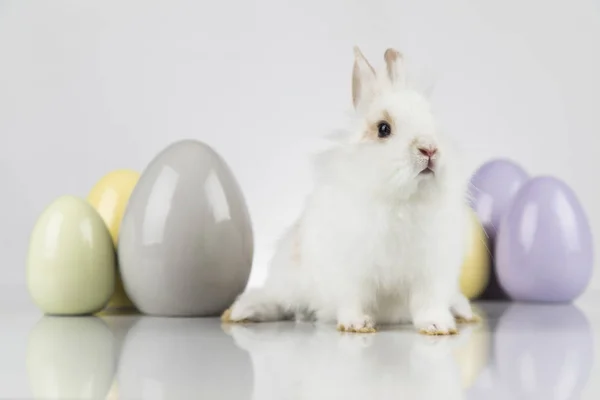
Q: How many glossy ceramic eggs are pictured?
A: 6